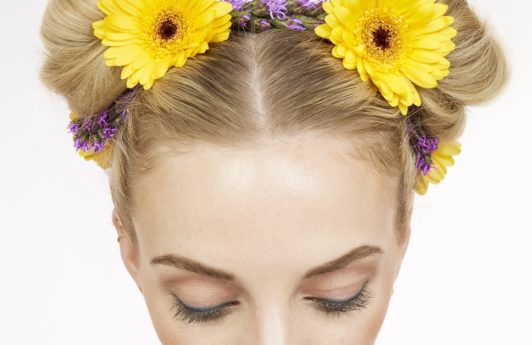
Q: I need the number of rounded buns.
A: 2